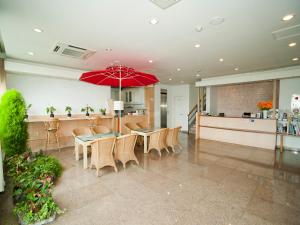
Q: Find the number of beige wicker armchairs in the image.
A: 8